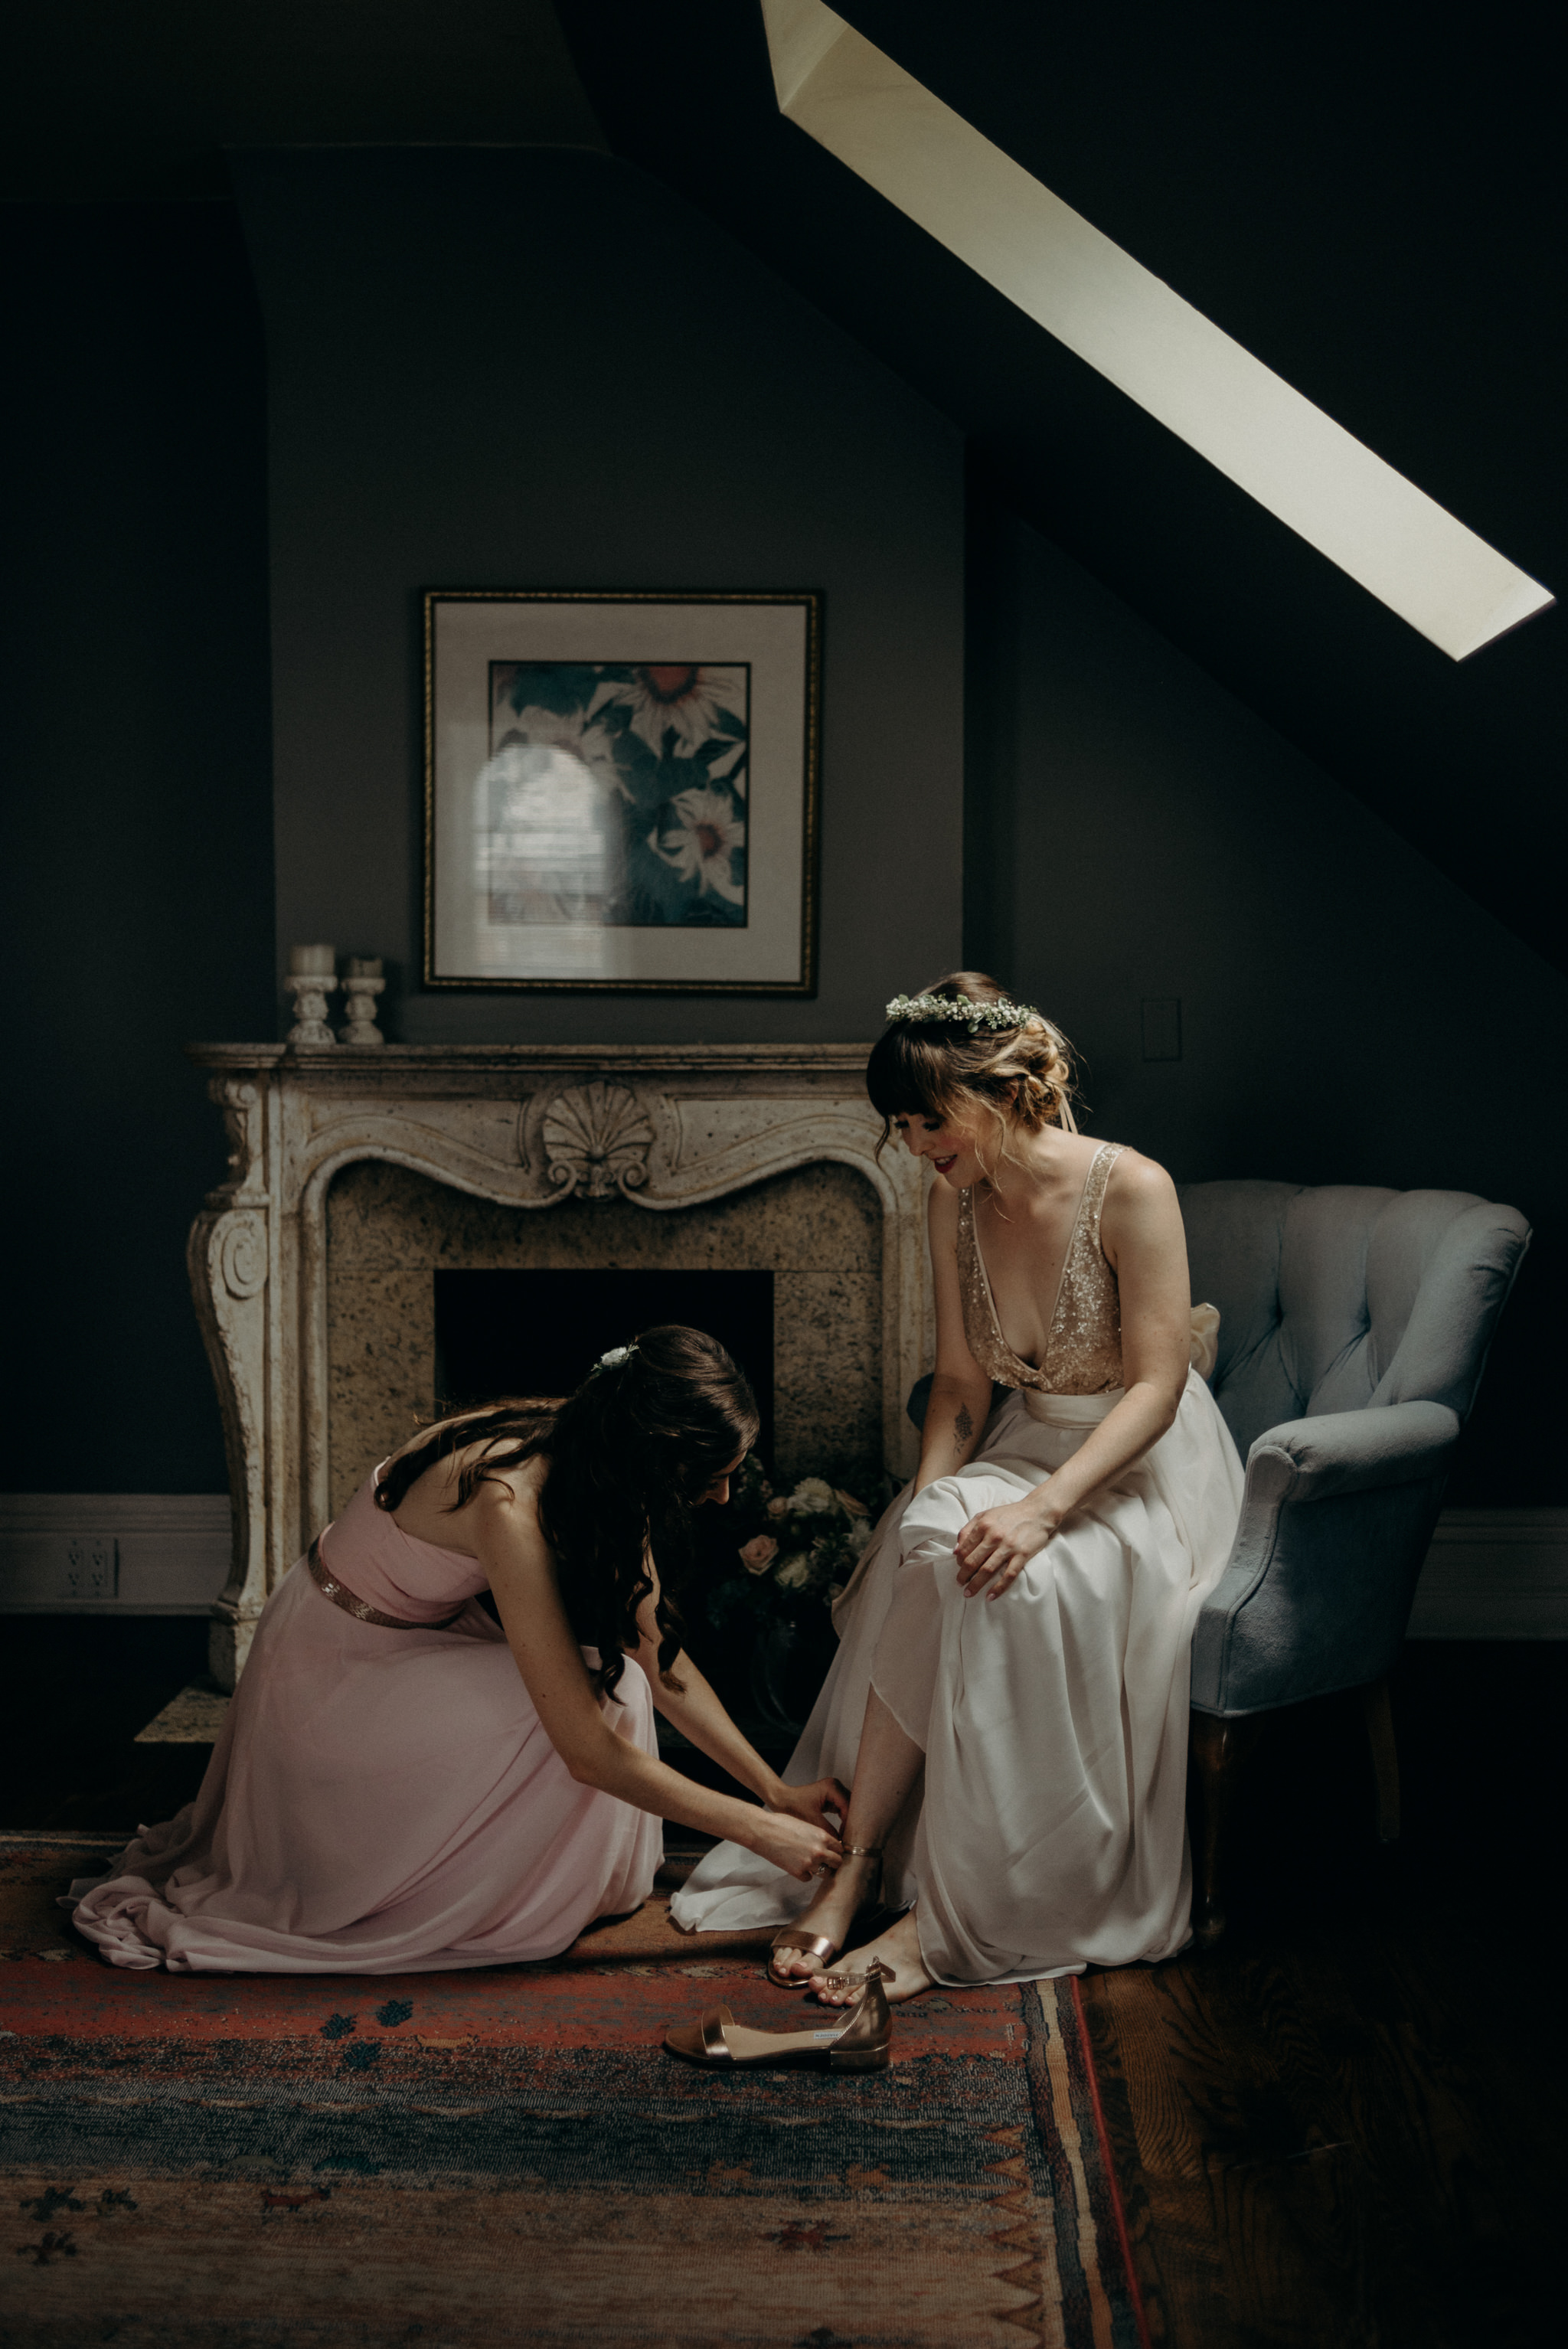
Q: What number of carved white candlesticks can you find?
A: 2